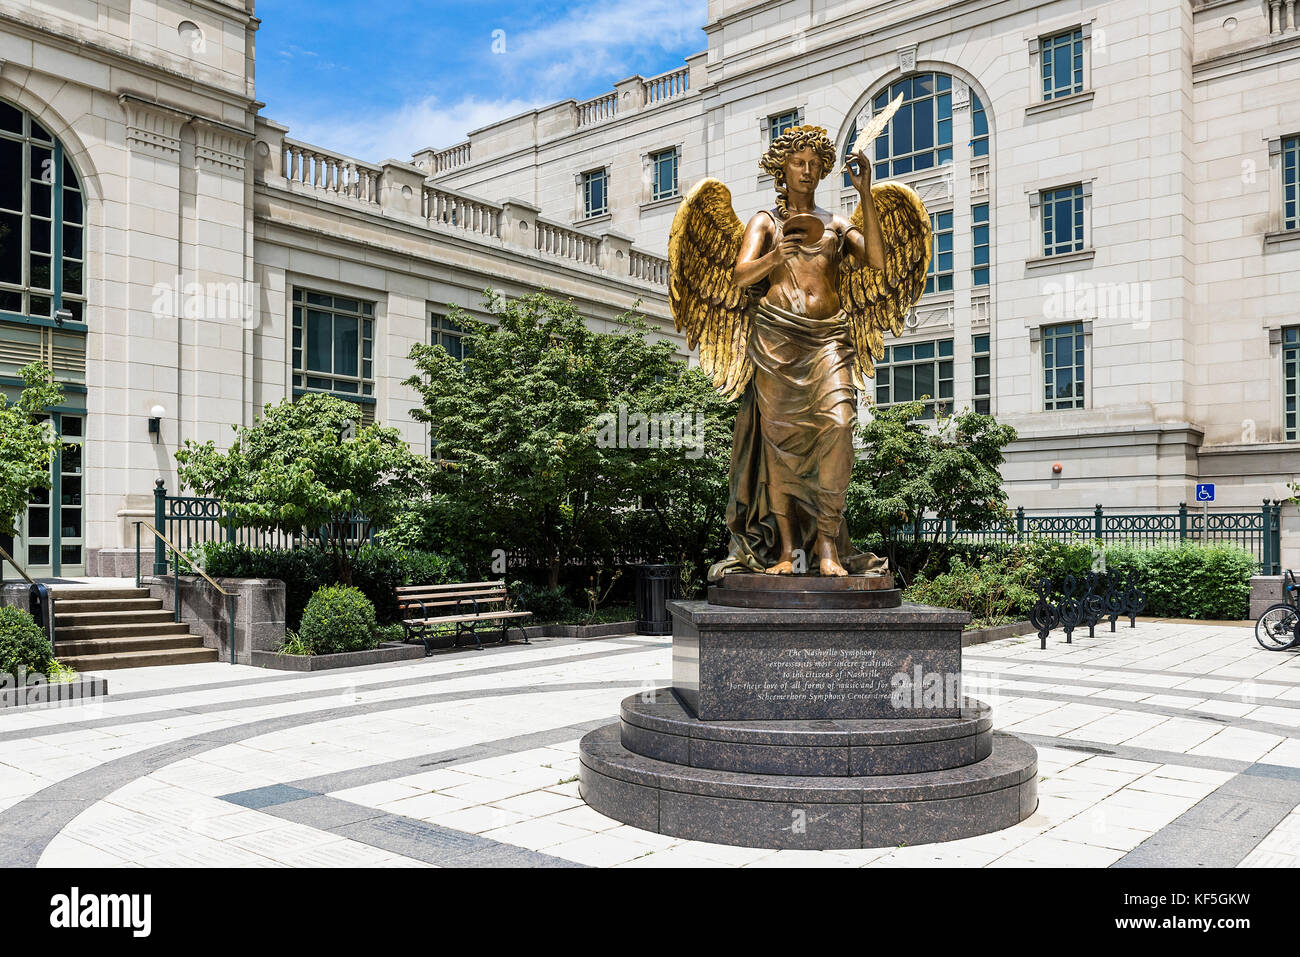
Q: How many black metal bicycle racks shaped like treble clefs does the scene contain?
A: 5